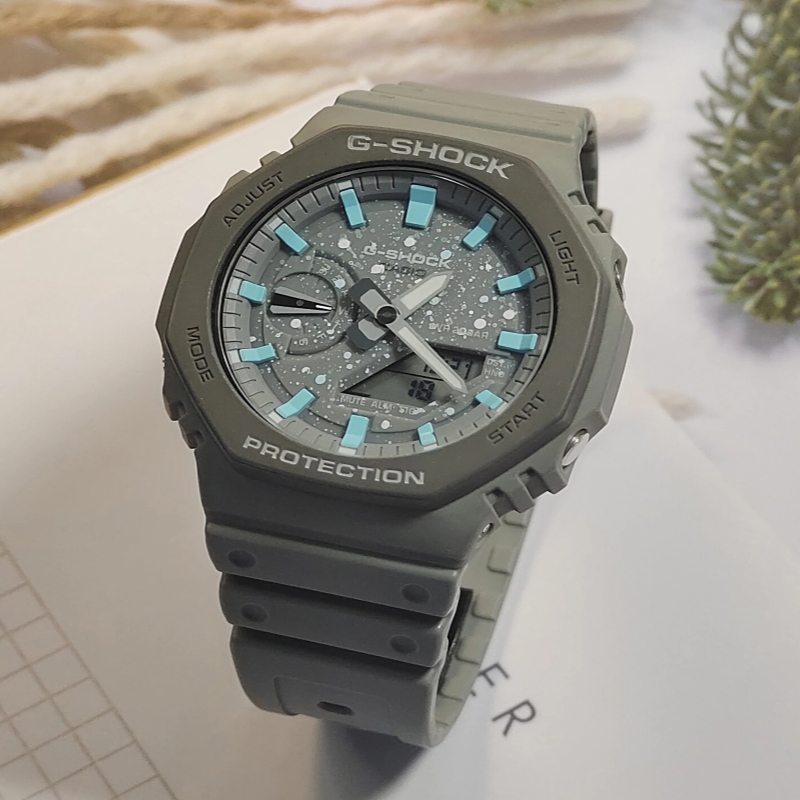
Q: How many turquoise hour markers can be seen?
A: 12